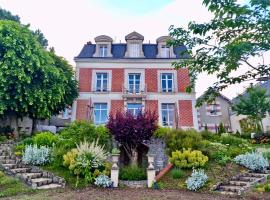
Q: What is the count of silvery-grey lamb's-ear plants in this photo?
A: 4